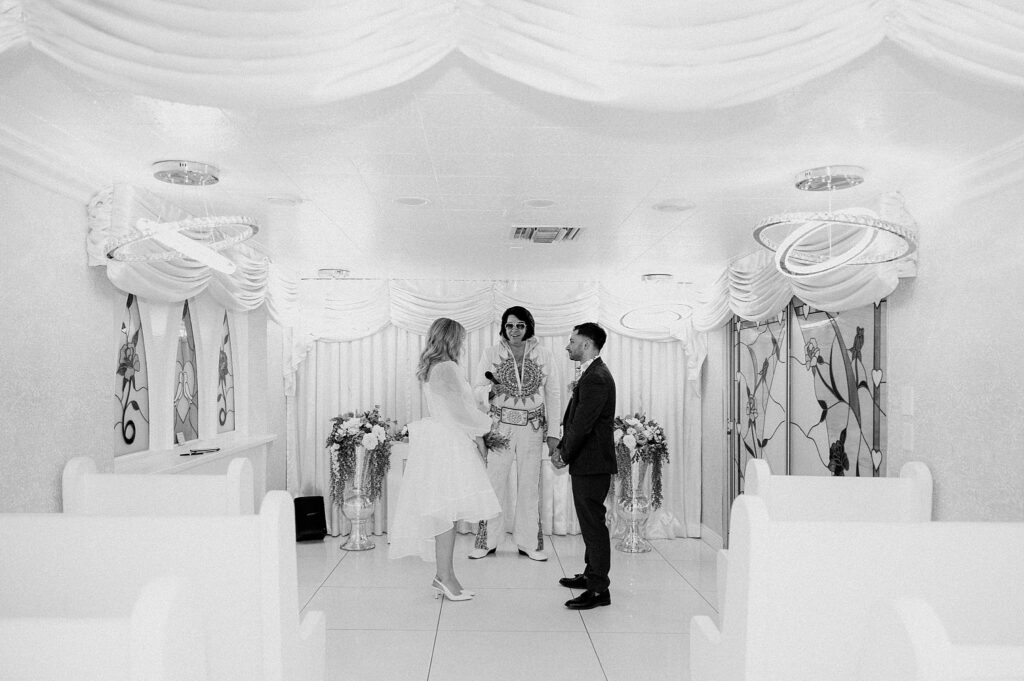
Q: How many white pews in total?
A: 6